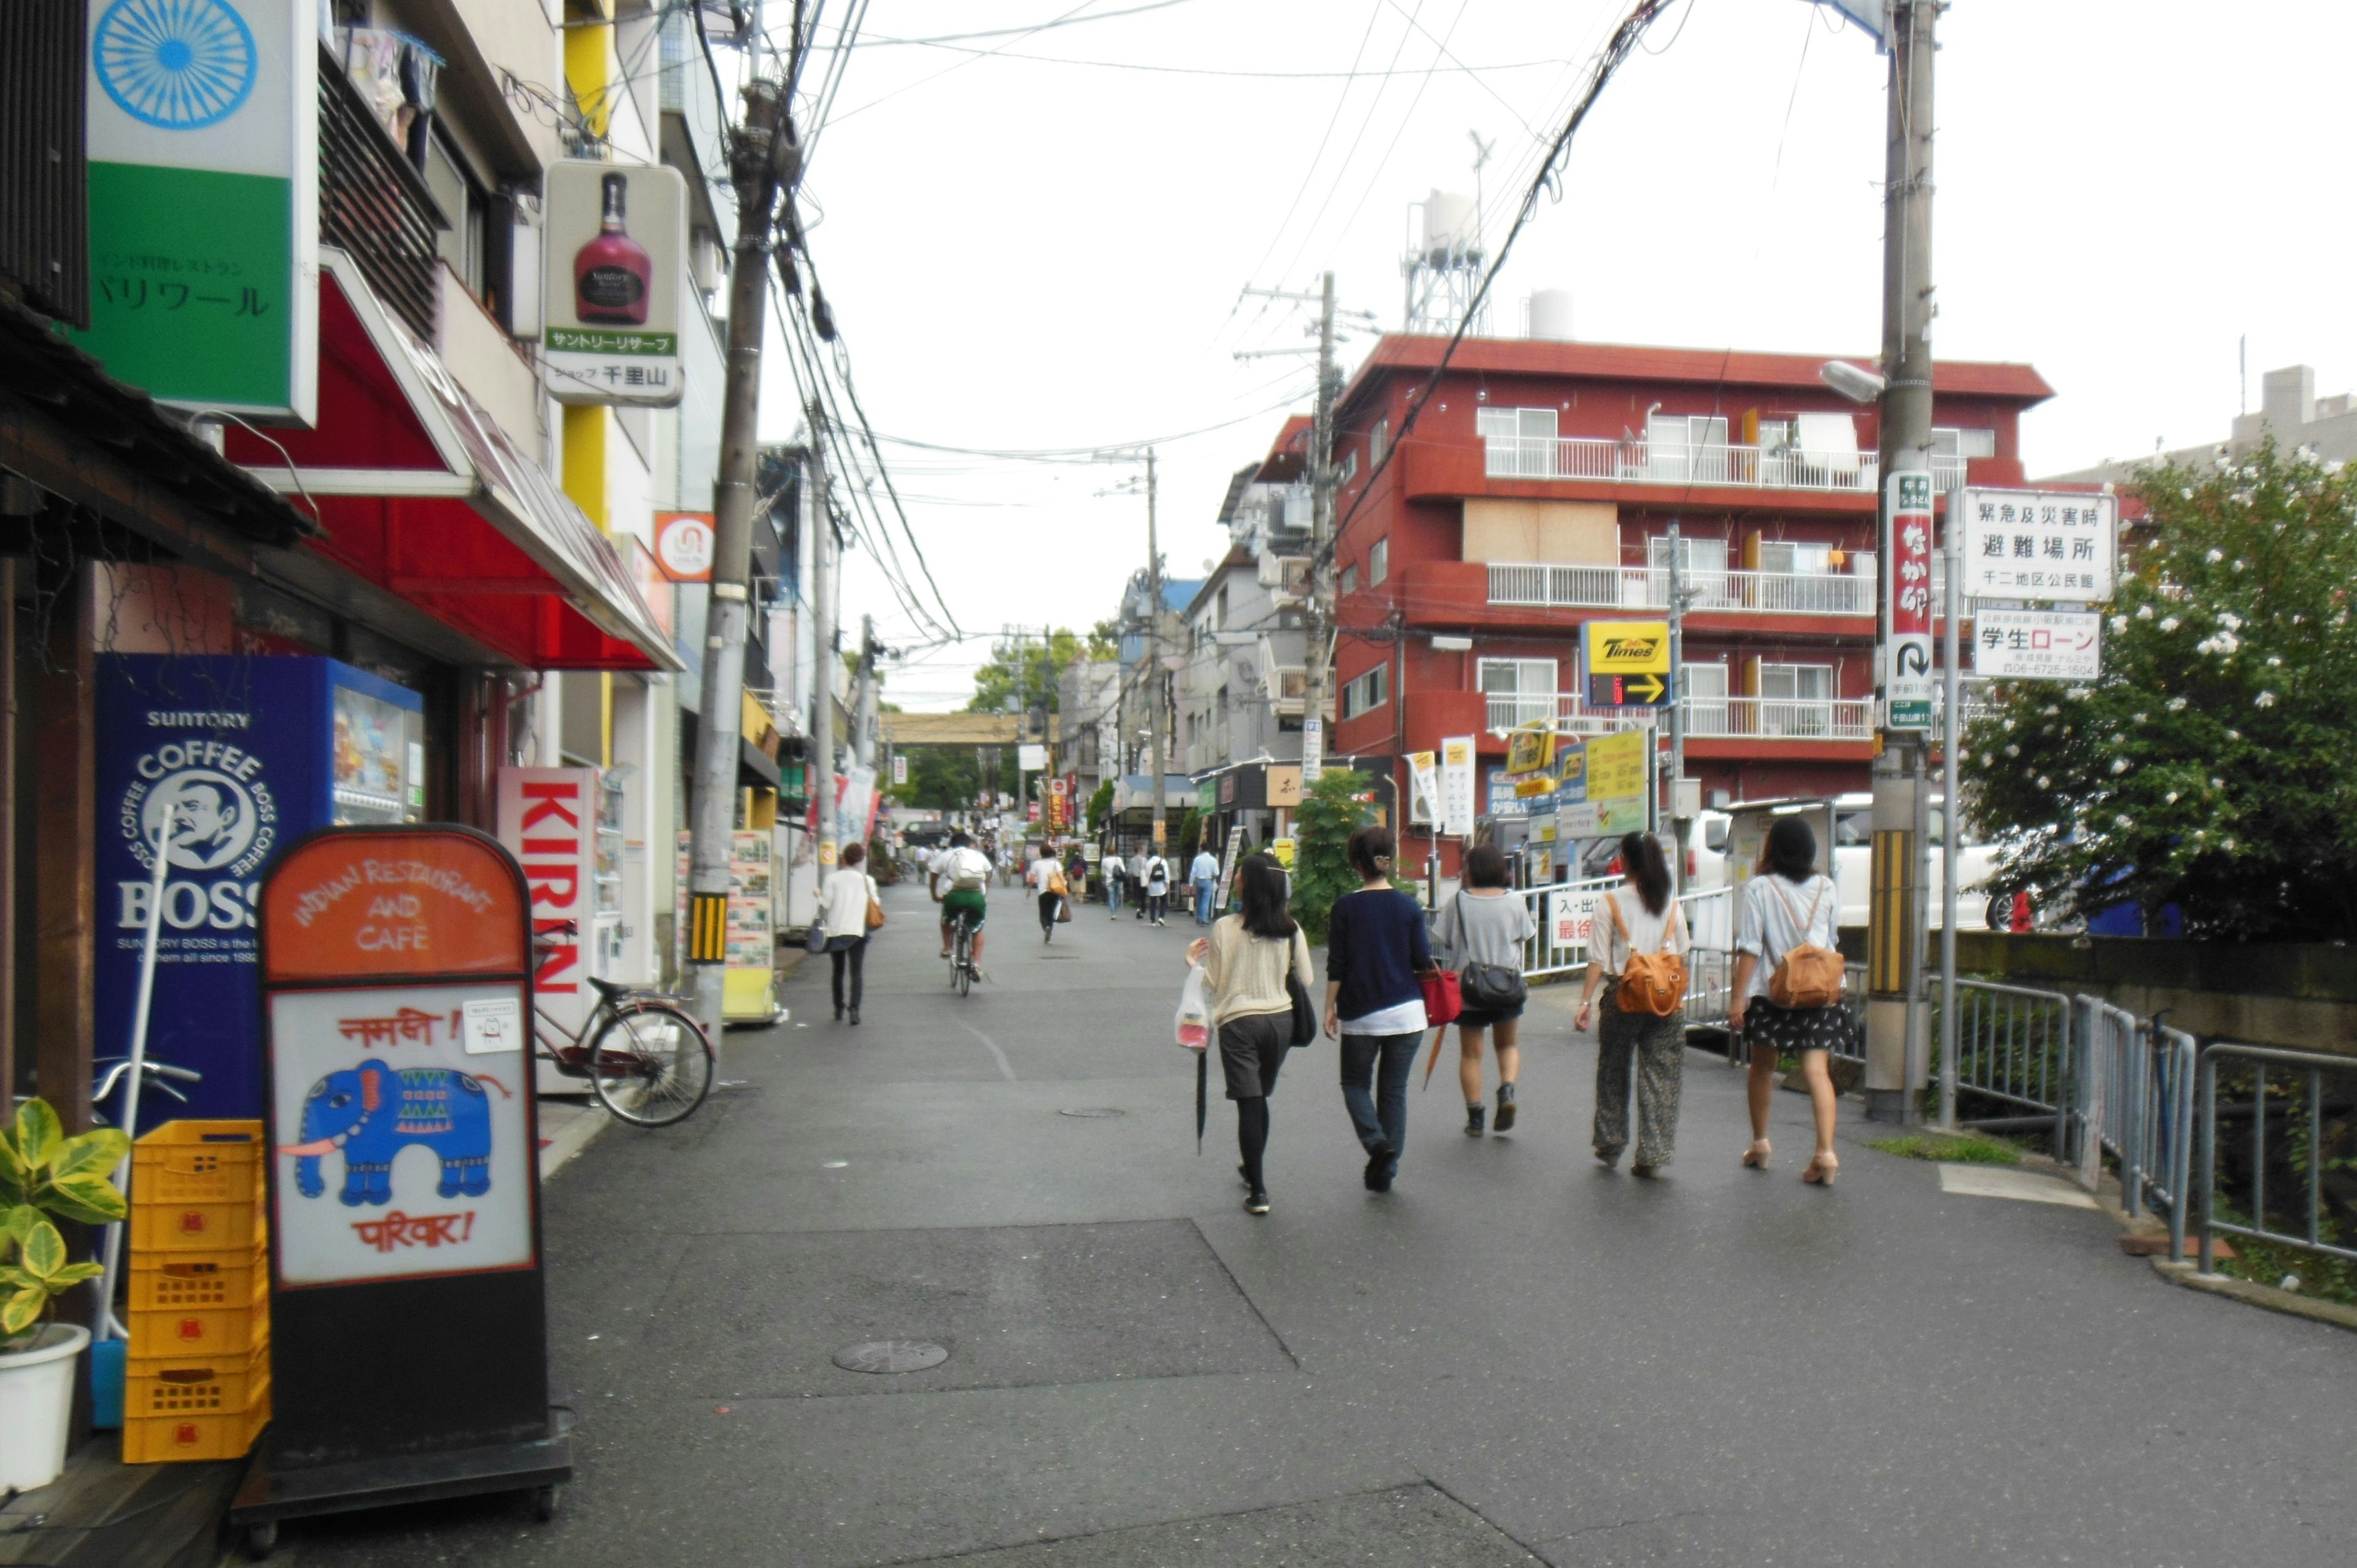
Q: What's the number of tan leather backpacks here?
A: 2